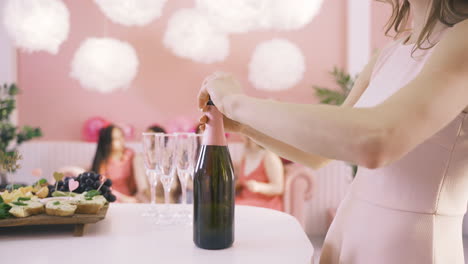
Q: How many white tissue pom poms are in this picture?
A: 7